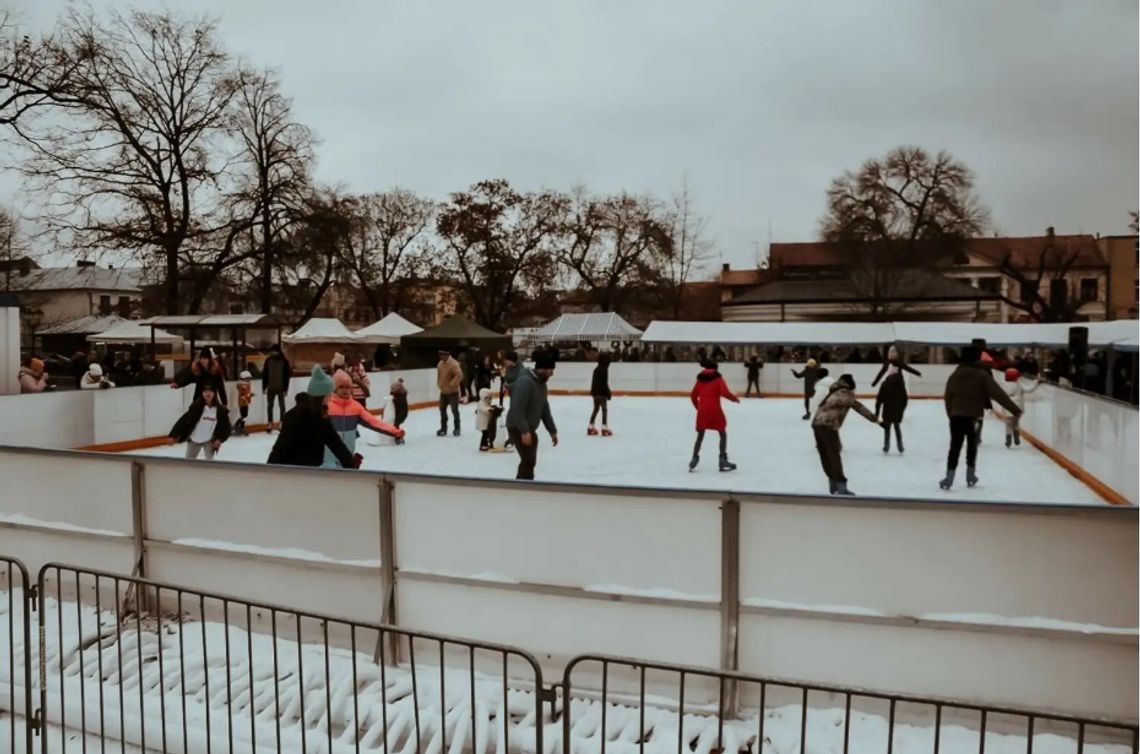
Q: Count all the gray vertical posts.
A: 3